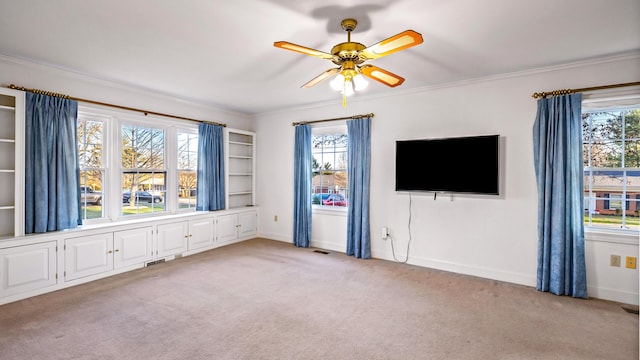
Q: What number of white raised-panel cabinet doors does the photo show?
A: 7